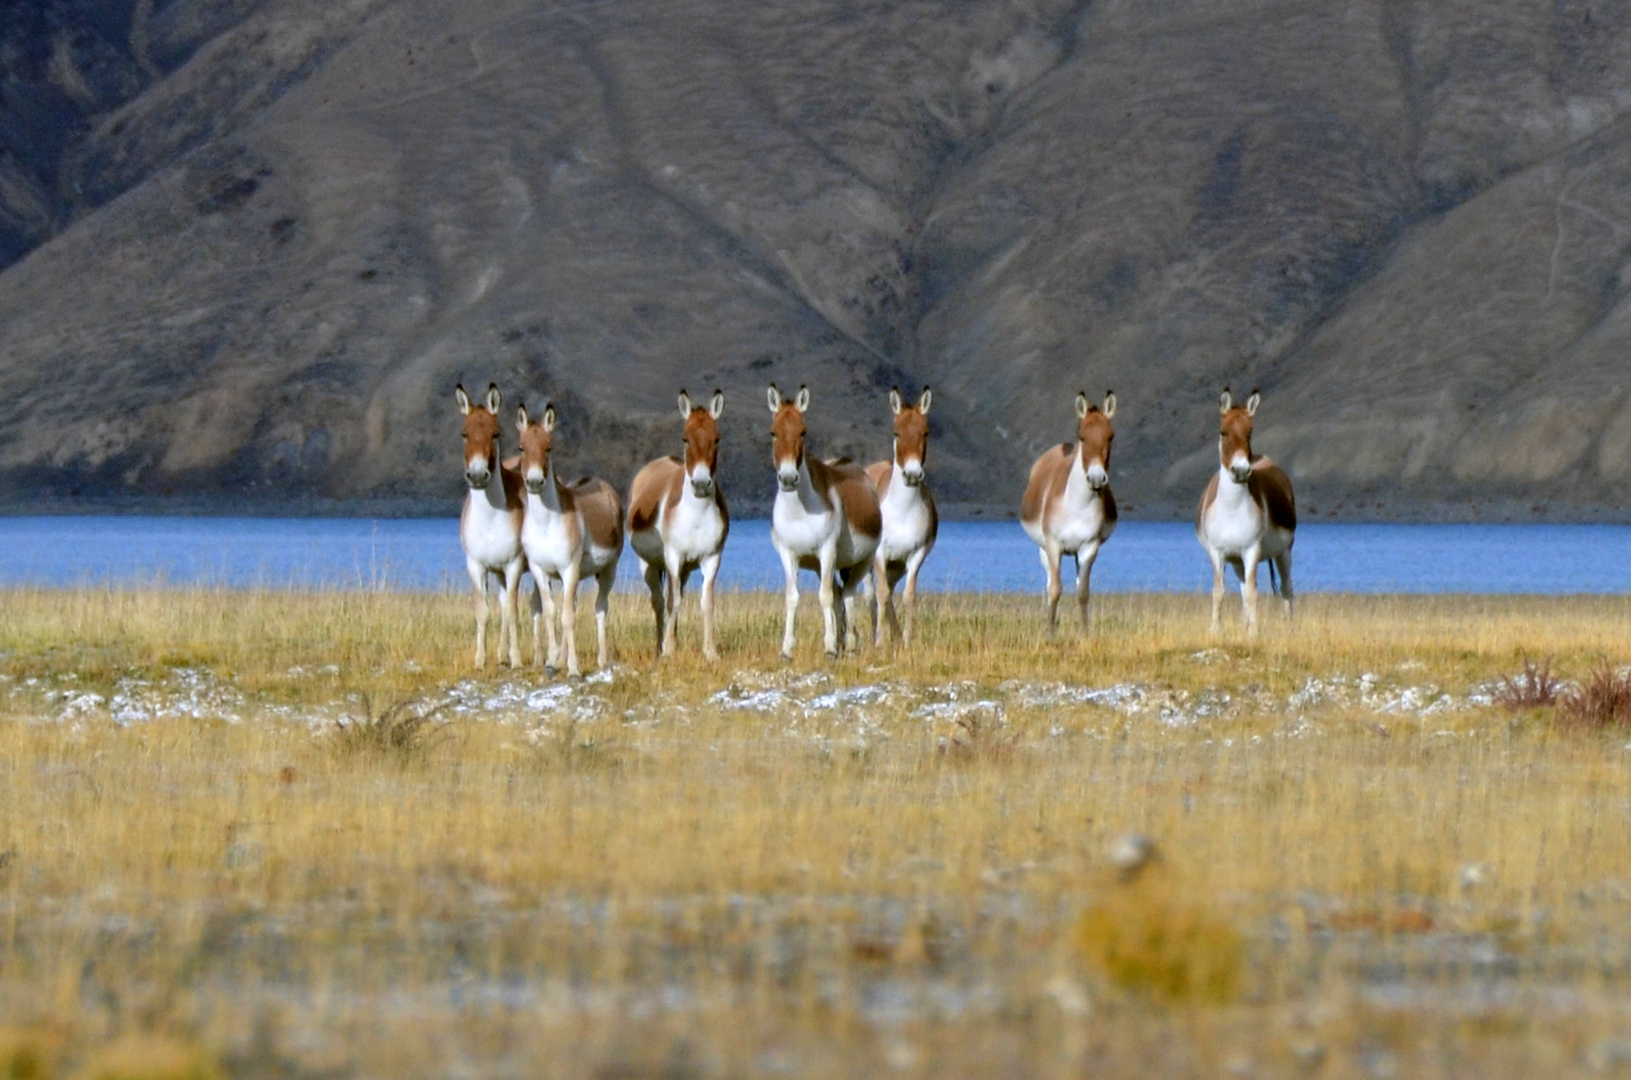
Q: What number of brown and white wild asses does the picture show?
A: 7